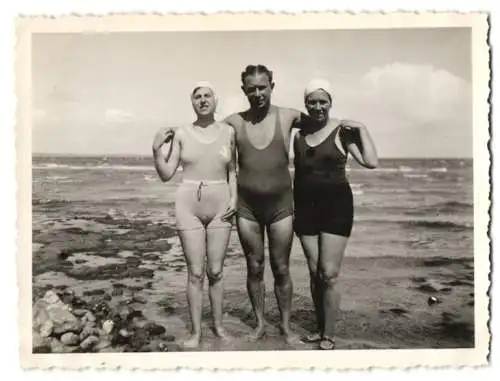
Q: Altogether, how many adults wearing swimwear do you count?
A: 3